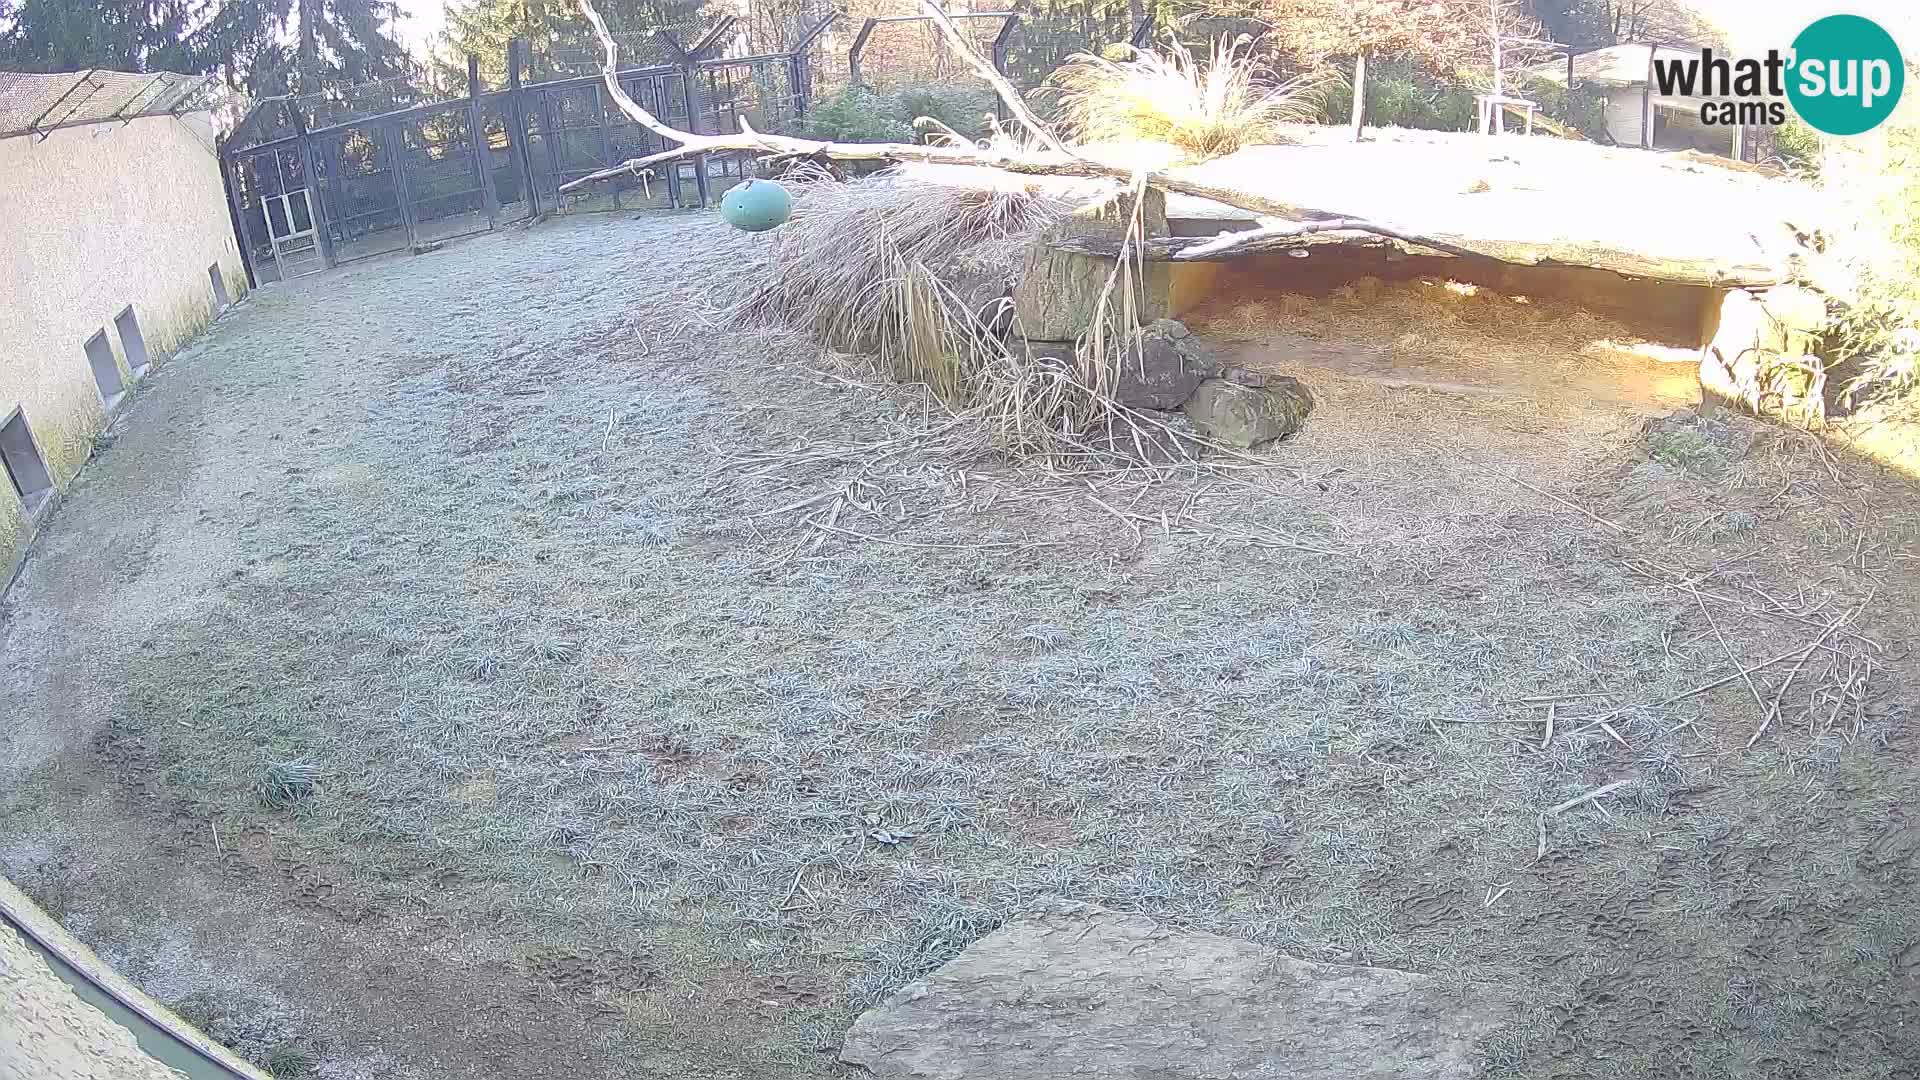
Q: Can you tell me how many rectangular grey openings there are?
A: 4